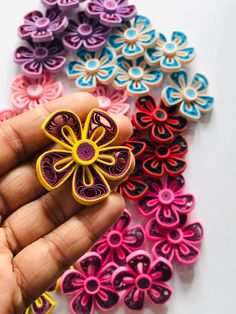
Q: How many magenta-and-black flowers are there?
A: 5